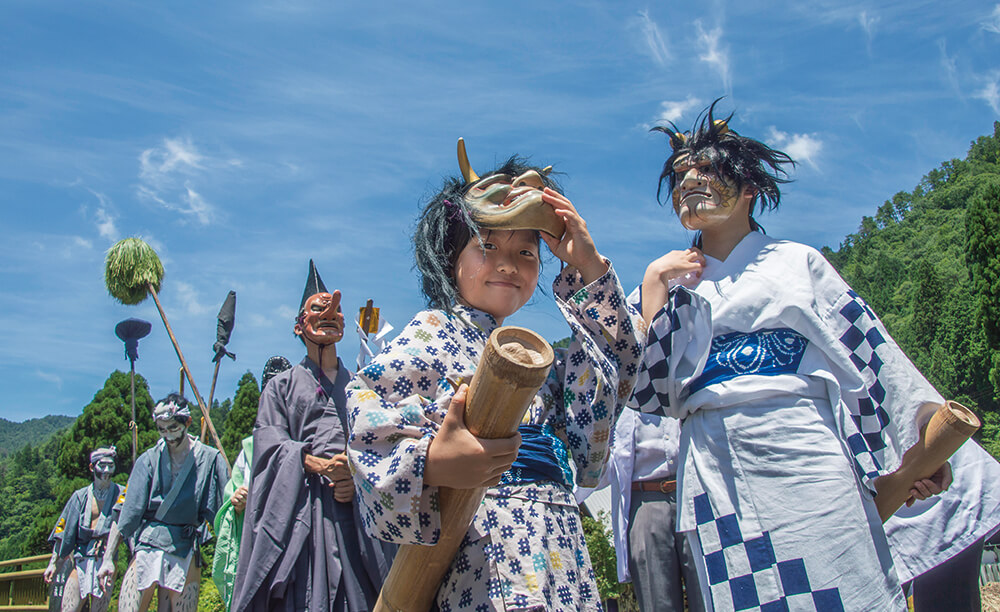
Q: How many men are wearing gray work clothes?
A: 2